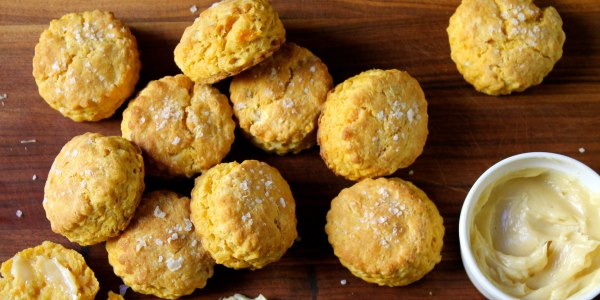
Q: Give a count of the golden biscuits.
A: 11